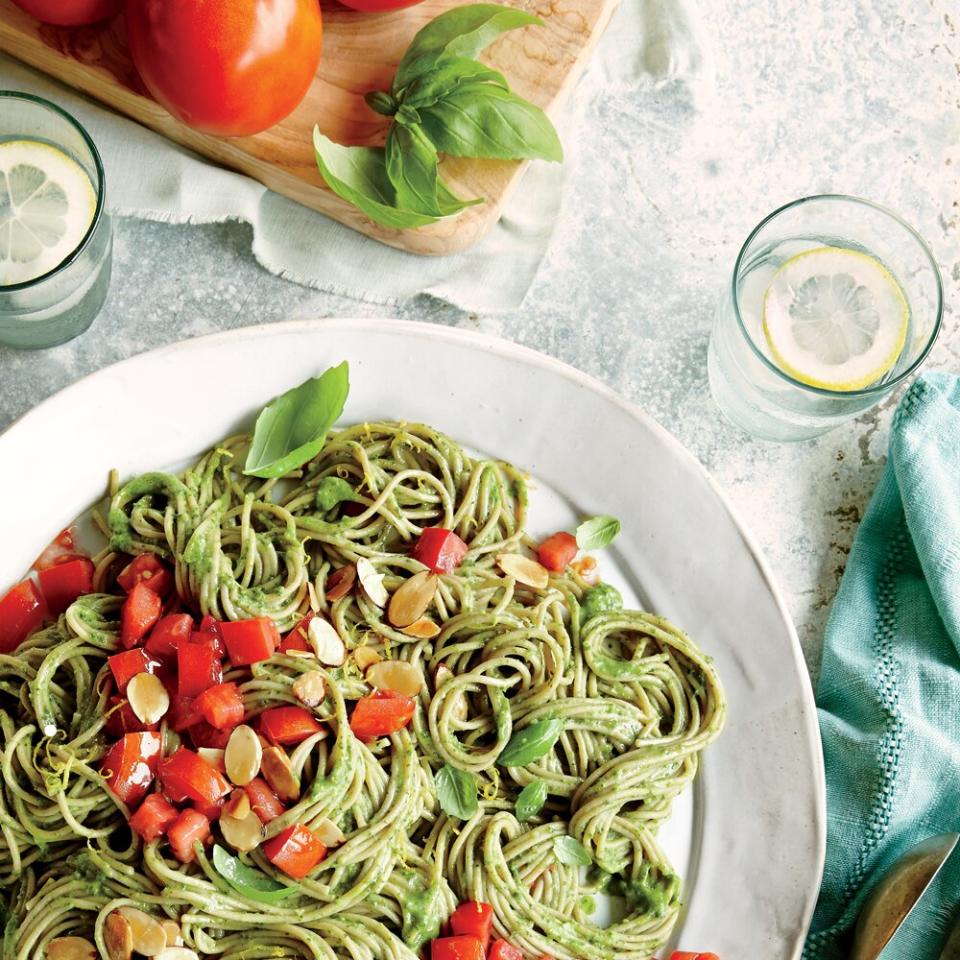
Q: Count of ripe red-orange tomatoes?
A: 3